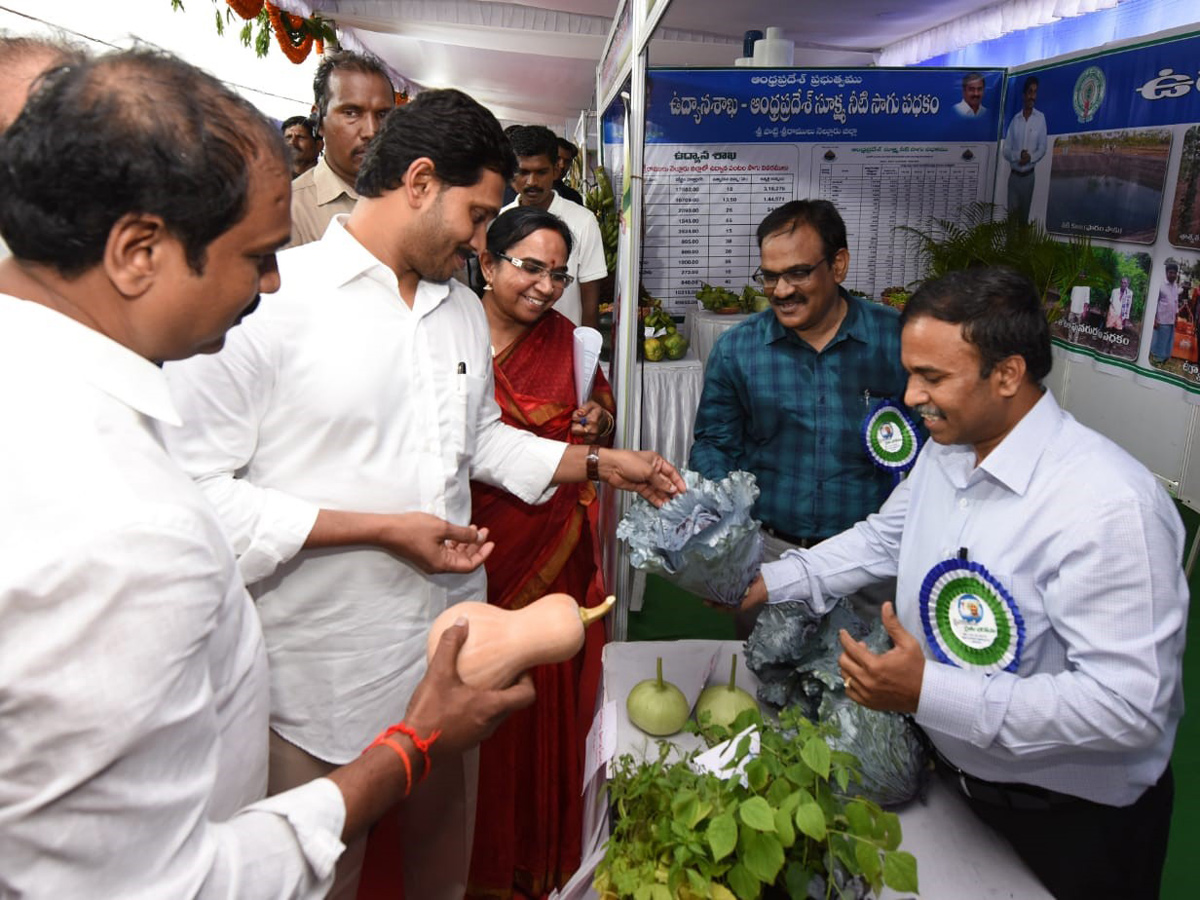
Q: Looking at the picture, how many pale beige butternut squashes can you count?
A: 1